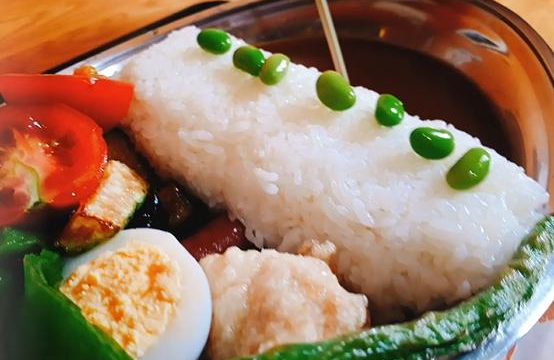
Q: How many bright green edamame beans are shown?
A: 7